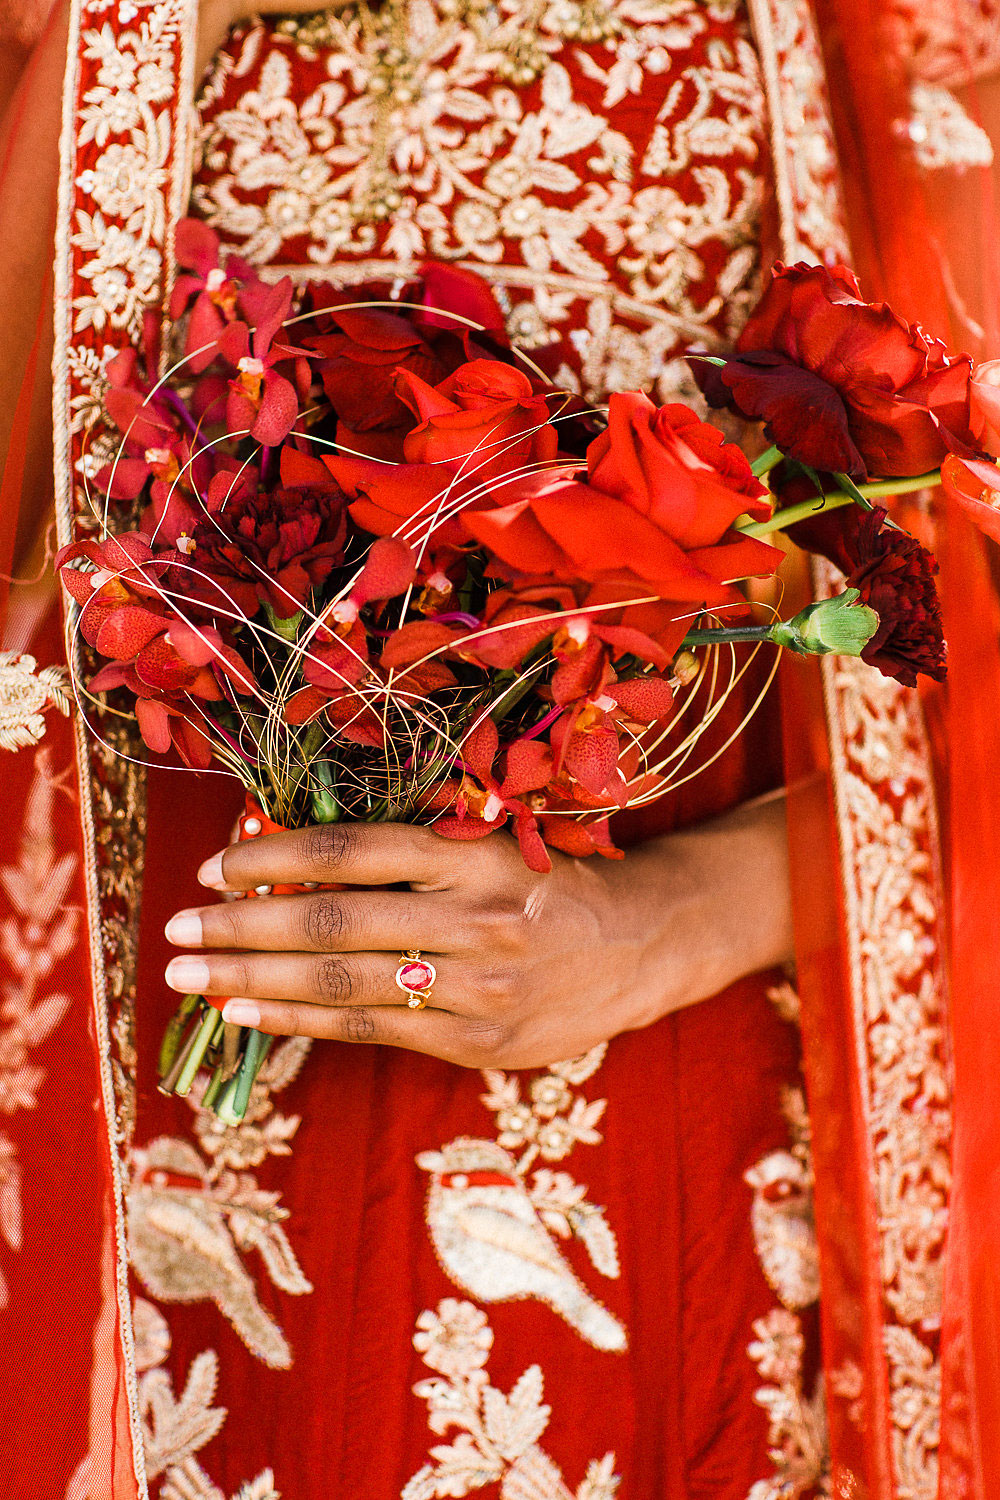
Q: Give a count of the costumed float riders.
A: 0